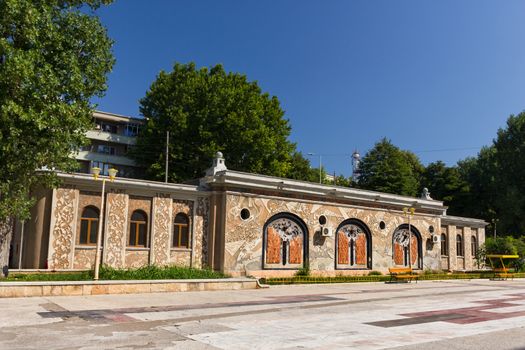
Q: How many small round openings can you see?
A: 4